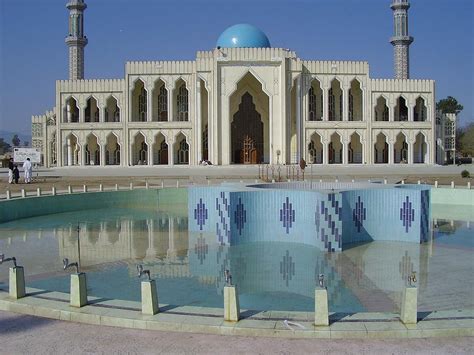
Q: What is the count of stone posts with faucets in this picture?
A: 6